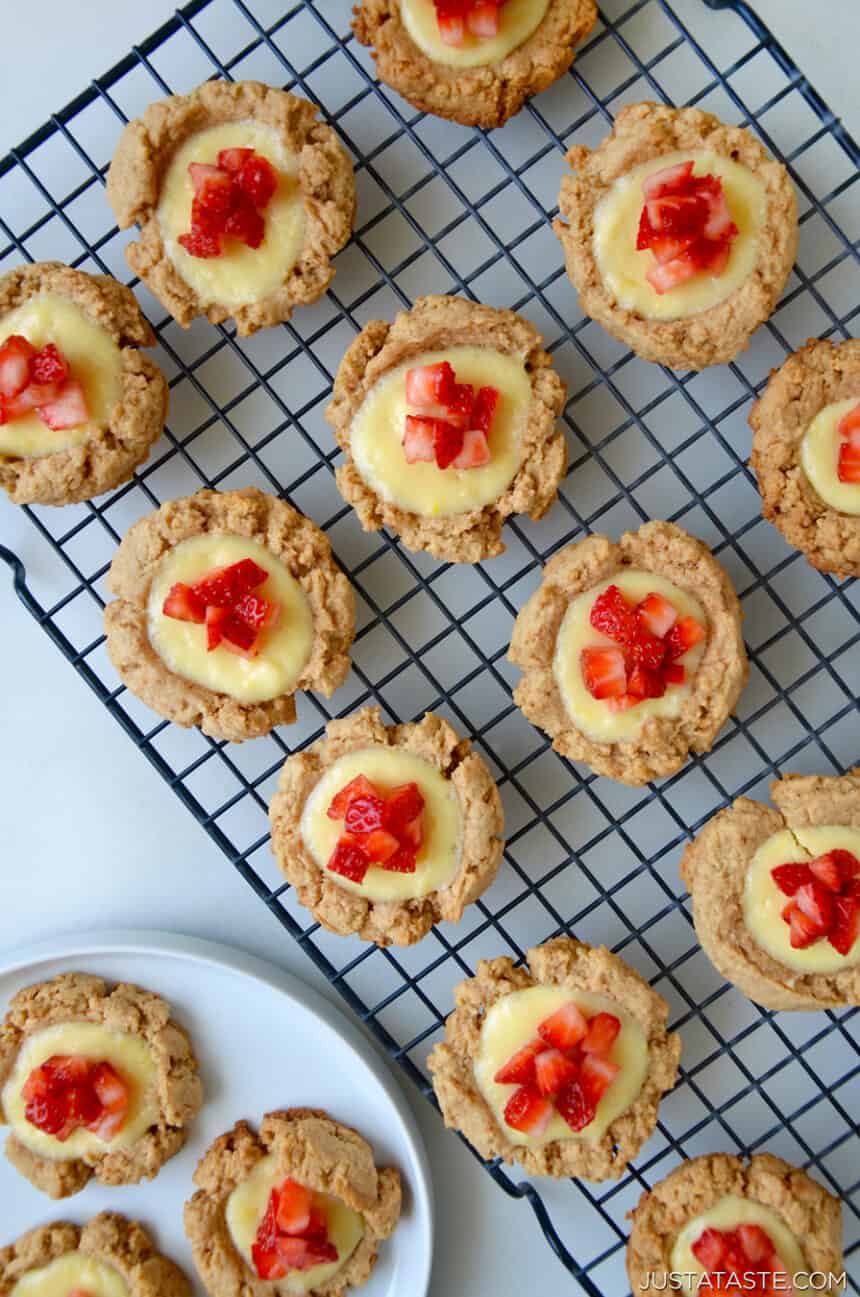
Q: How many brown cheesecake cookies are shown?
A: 15